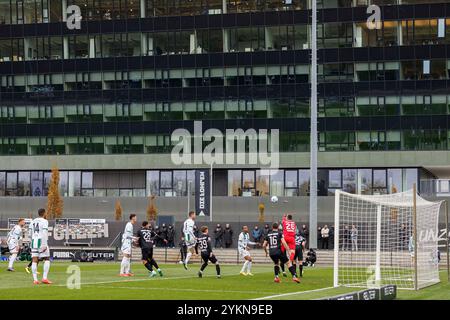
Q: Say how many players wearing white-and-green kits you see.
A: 5